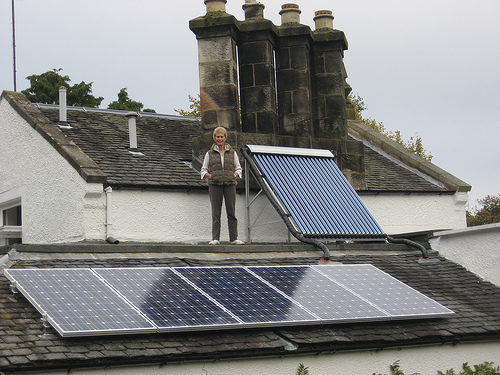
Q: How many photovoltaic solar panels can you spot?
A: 5